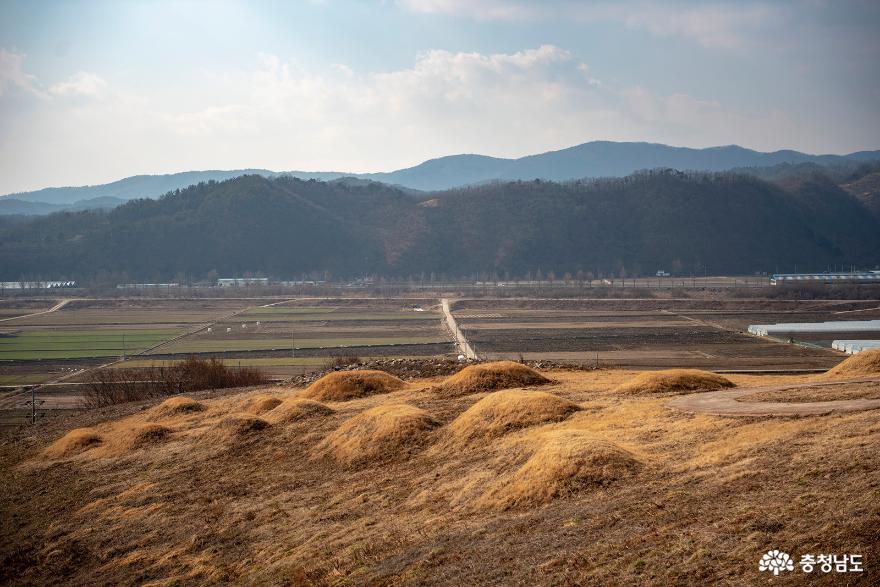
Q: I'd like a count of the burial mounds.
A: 13